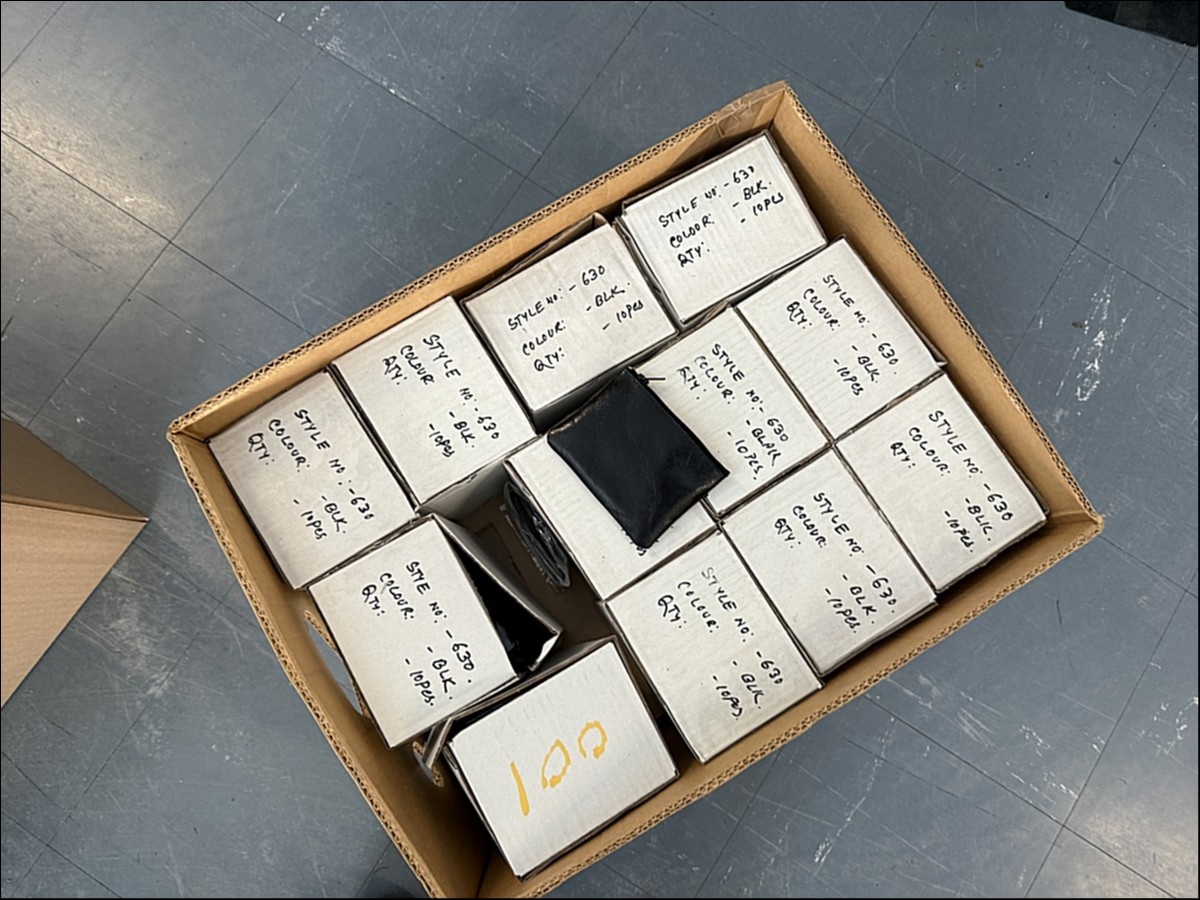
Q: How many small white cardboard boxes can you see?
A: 12